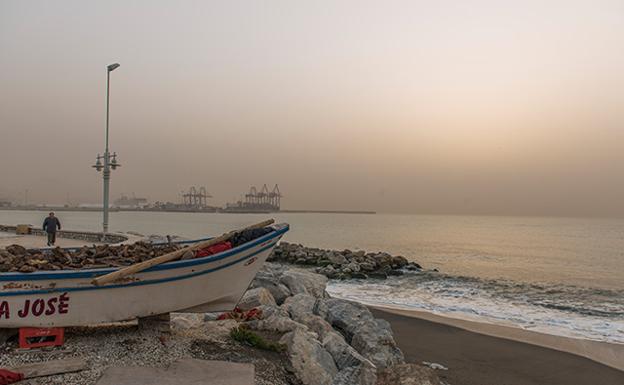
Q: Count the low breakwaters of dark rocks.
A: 1